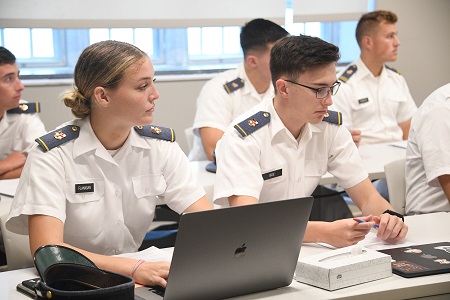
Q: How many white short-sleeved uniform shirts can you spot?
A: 6